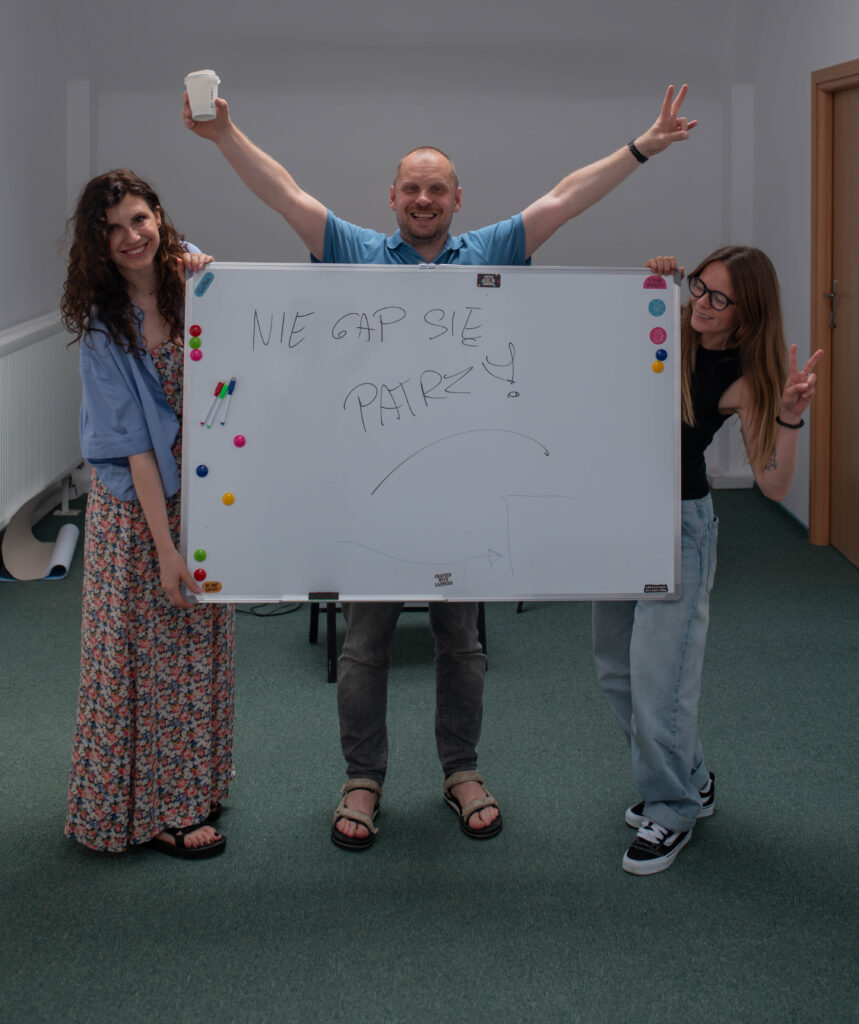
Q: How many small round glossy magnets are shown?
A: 10